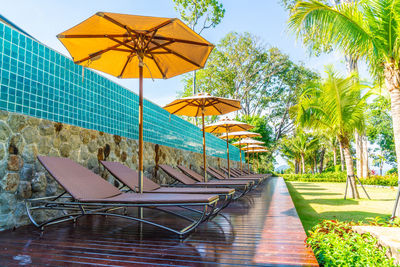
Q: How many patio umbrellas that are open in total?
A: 7